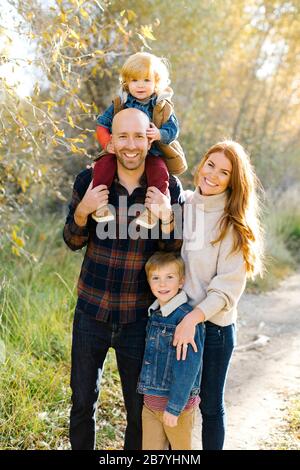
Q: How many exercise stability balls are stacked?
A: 0